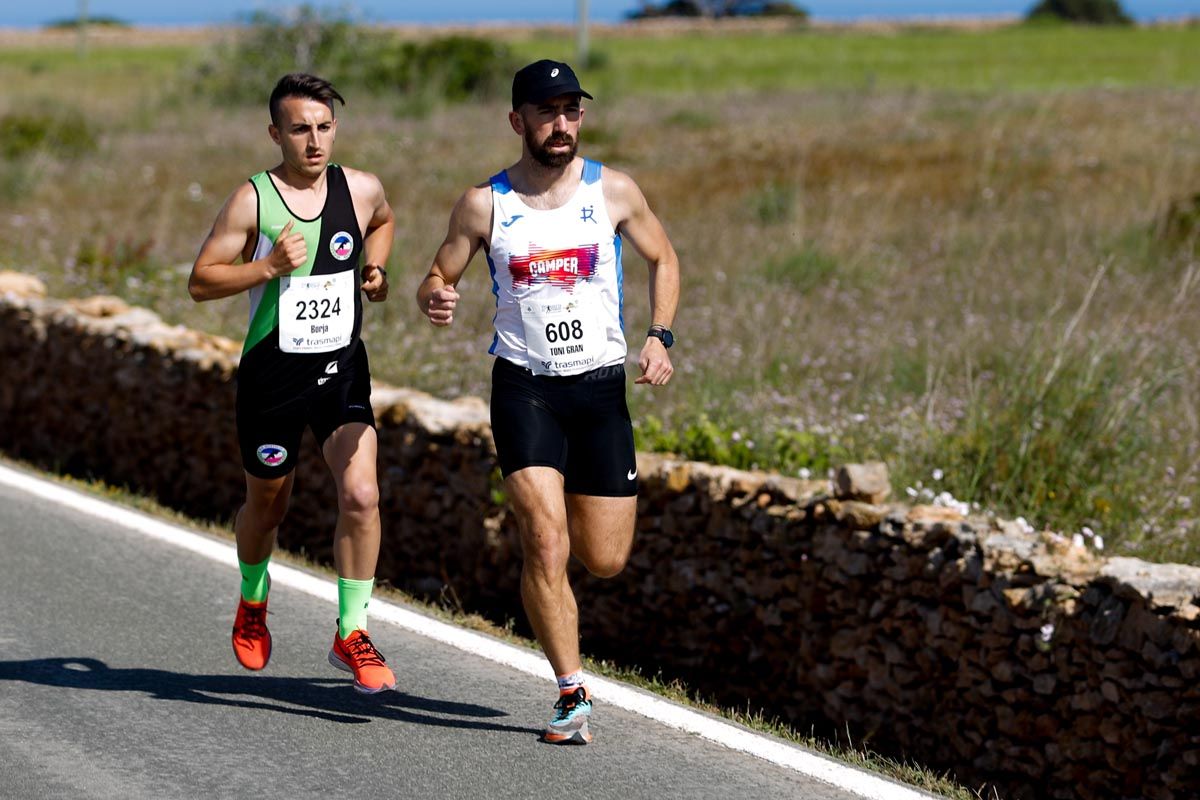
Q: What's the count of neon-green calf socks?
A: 2